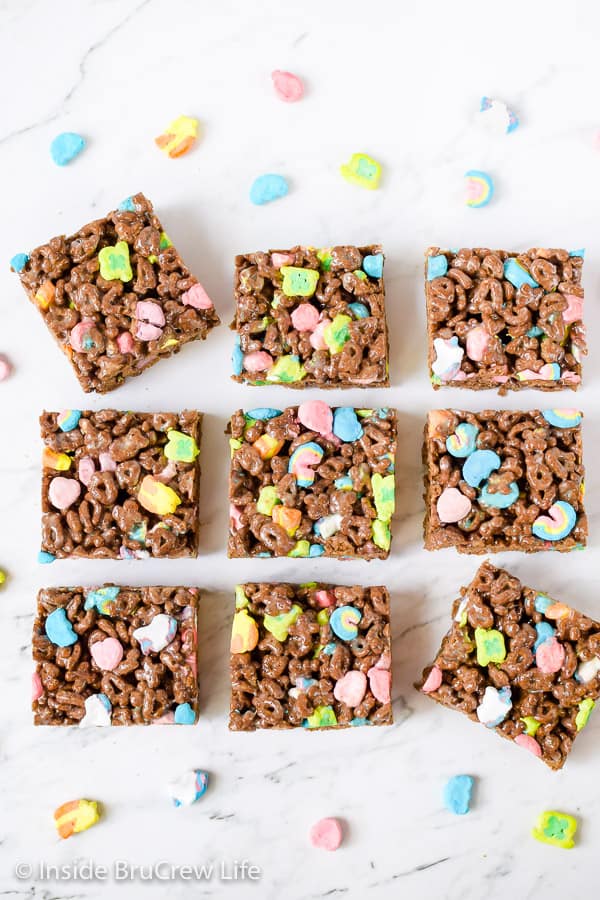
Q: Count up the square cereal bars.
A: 9